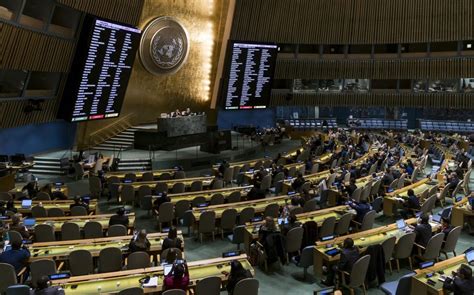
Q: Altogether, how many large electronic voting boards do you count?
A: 2